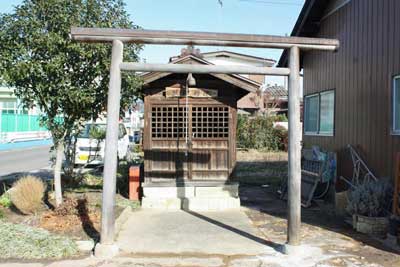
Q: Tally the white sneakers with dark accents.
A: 0